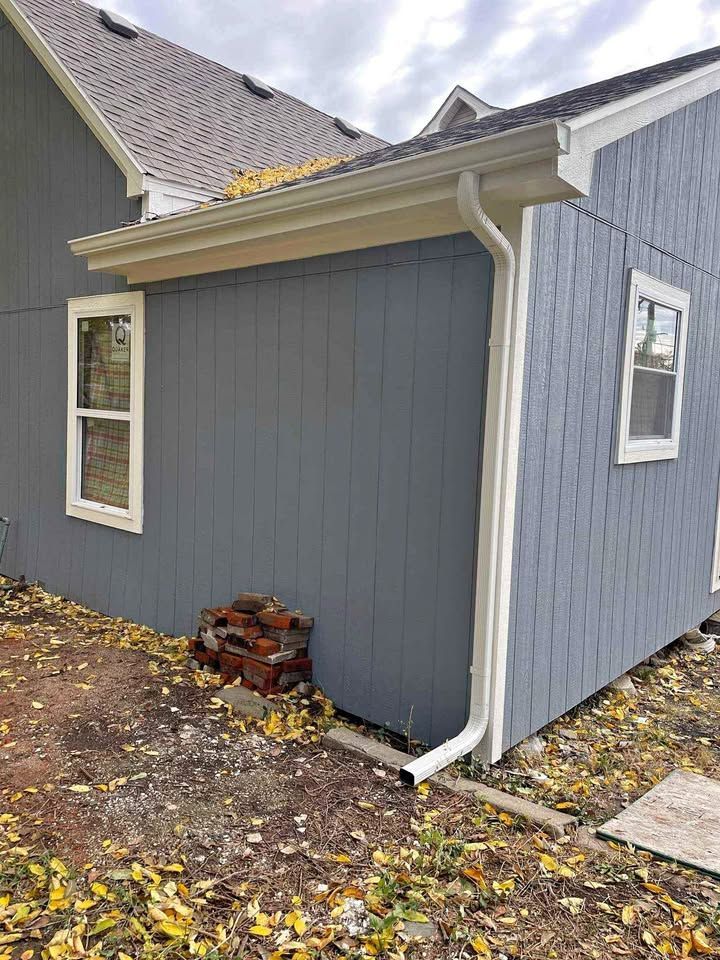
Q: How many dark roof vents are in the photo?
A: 3